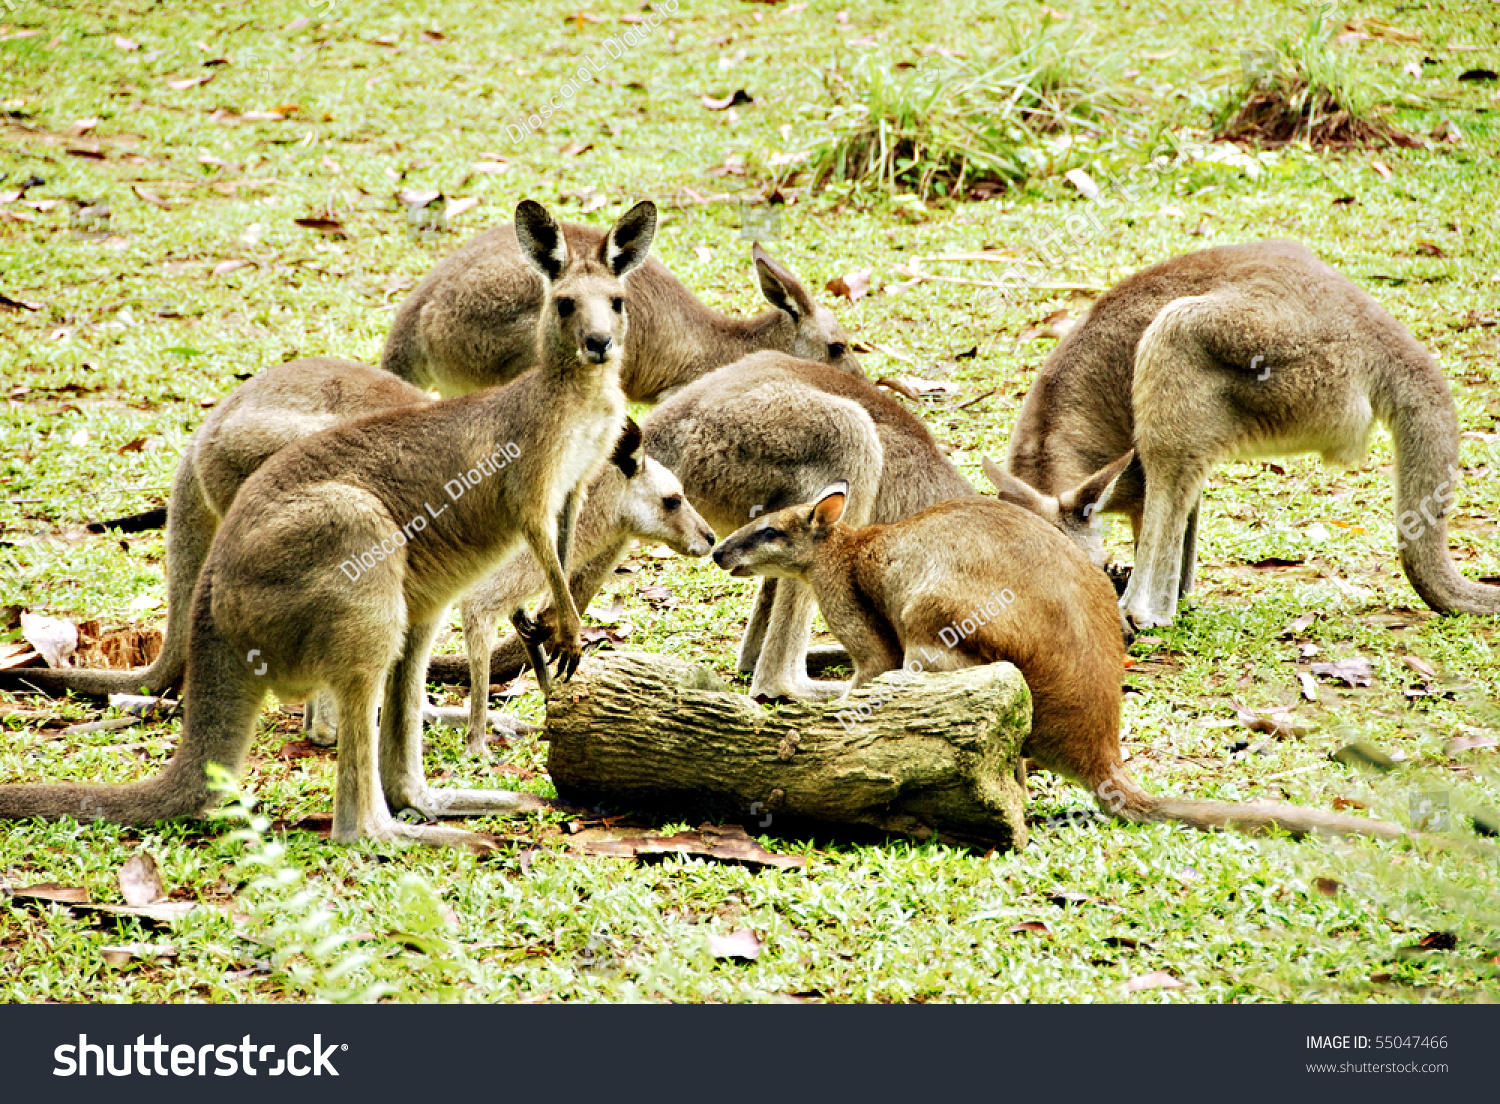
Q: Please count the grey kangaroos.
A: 5